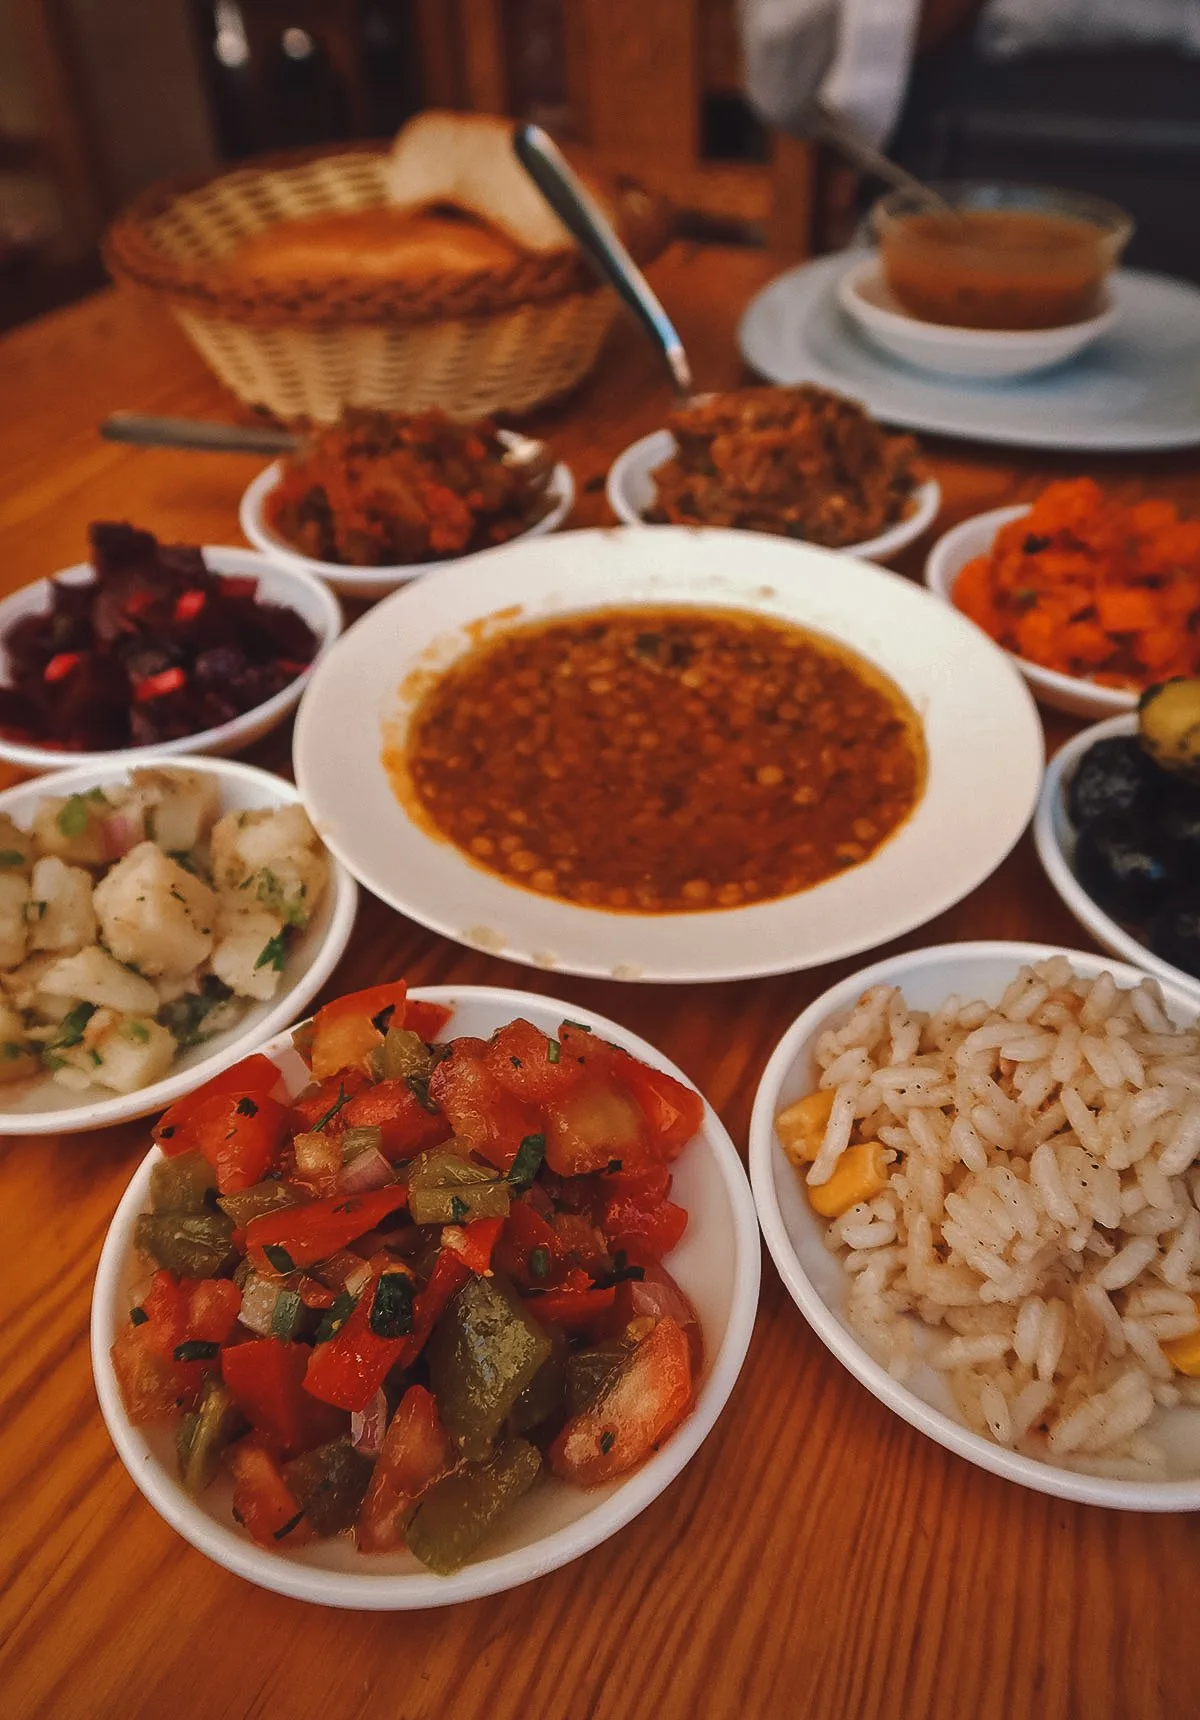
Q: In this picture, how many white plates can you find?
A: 11